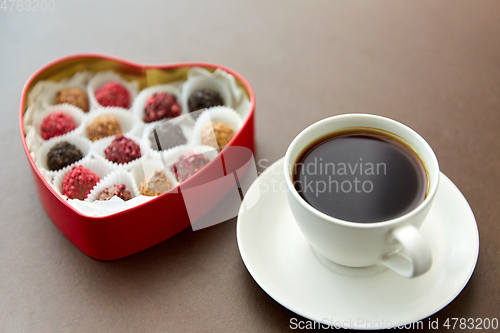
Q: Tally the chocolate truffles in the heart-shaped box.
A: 14